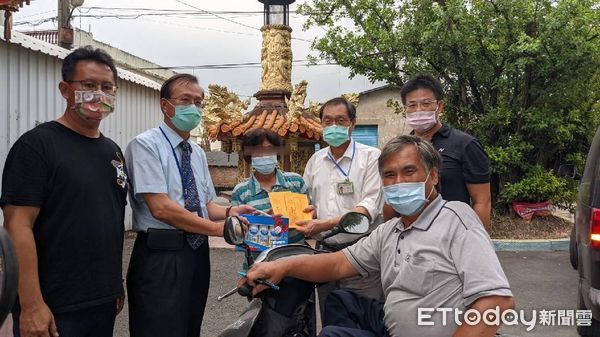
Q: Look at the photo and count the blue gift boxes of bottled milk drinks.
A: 1